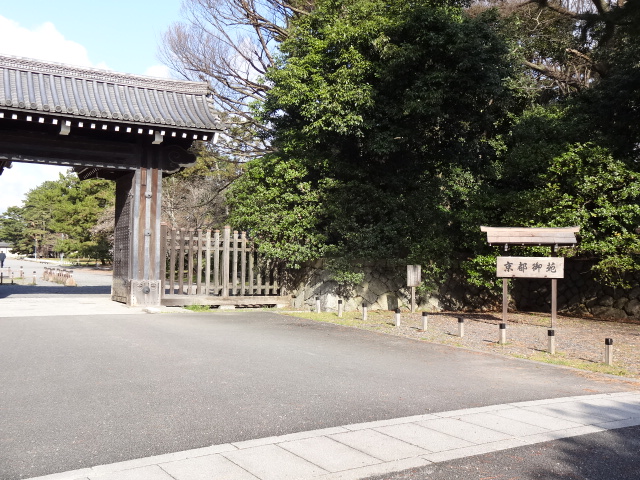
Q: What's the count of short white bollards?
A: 9